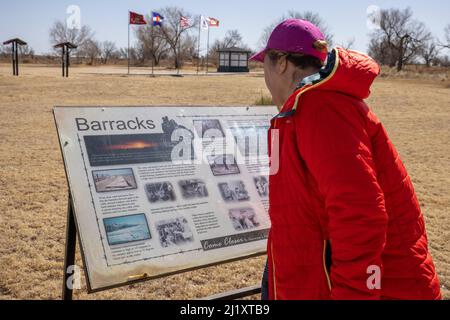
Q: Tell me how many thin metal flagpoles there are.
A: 5